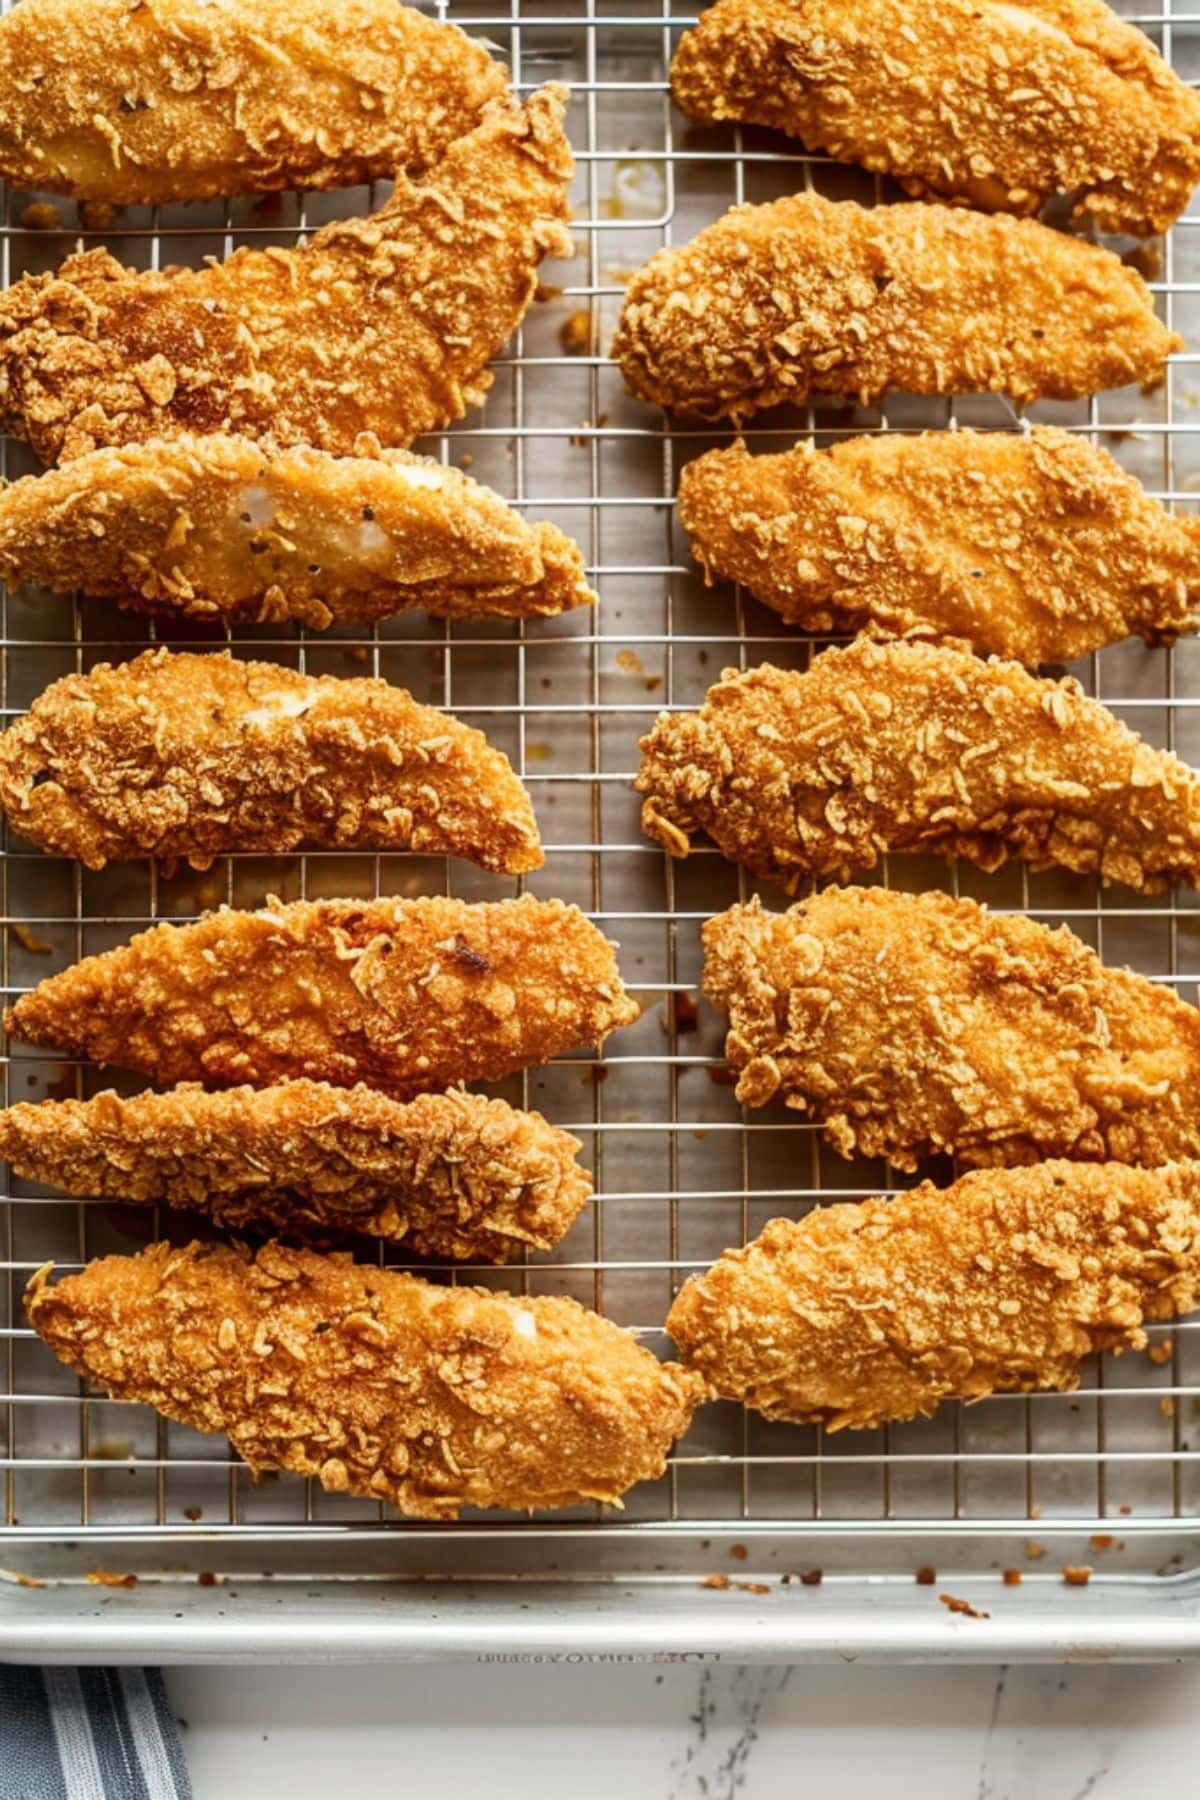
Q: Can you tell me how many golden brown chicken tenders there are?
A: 13